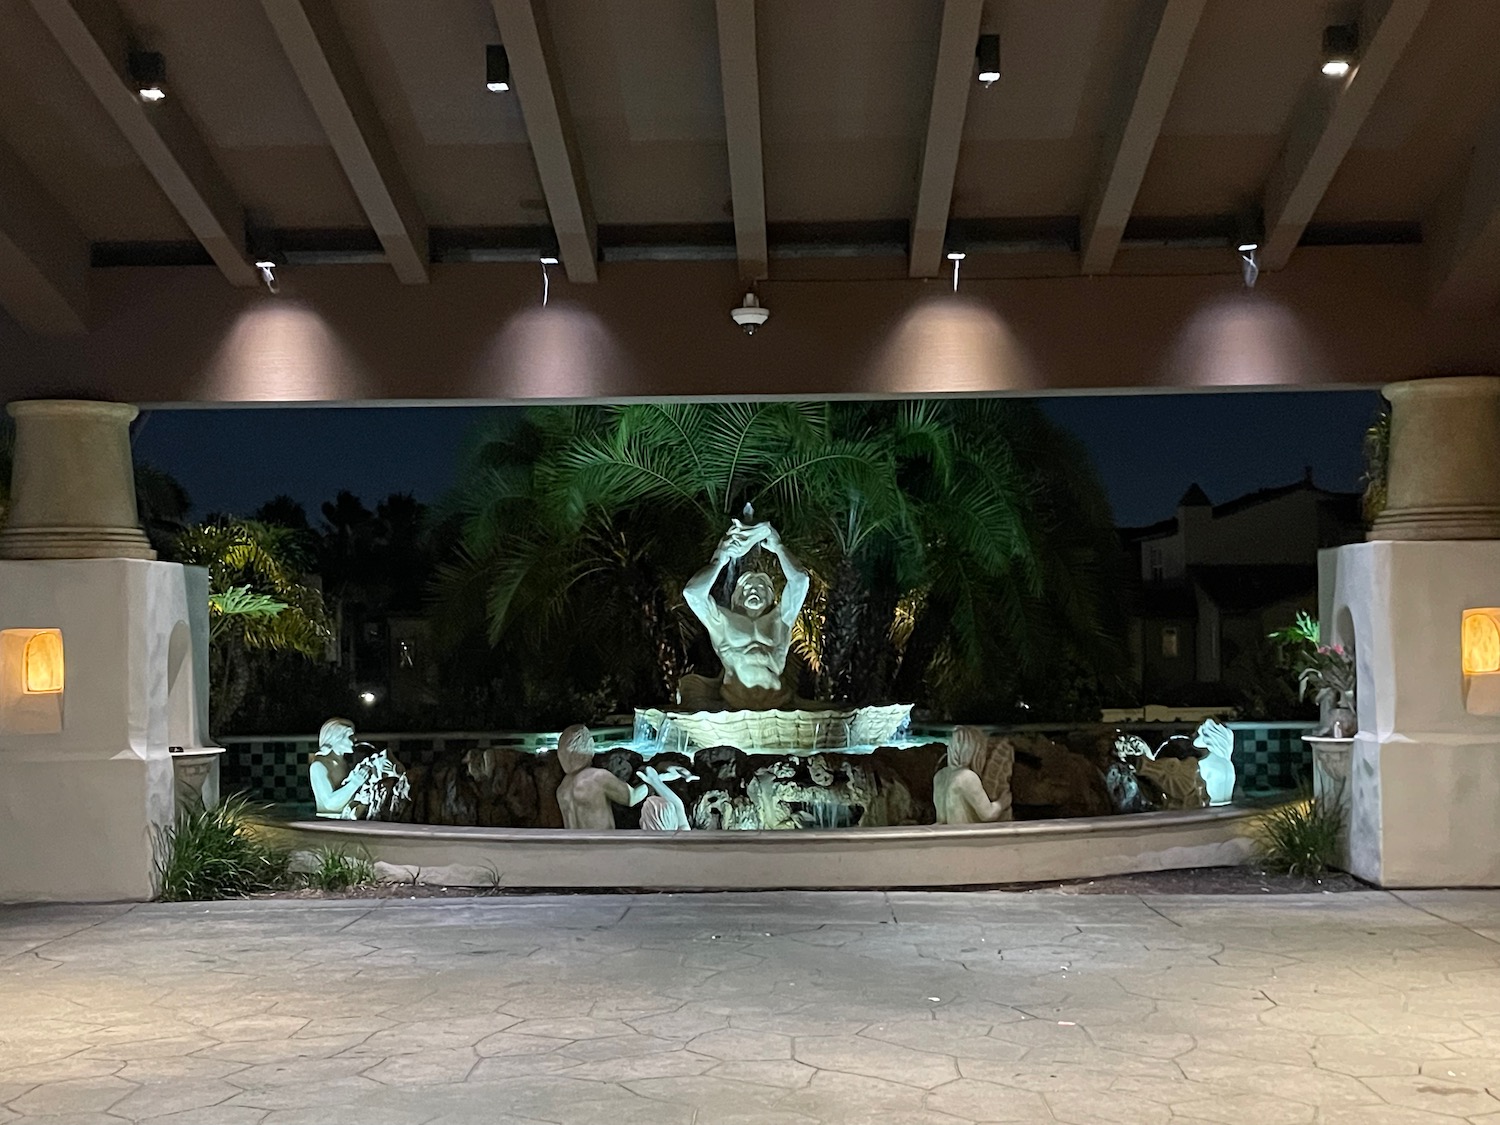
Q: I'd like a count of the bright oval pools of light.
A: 4